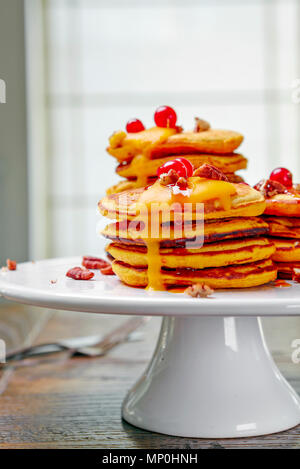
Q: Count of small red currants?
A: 5